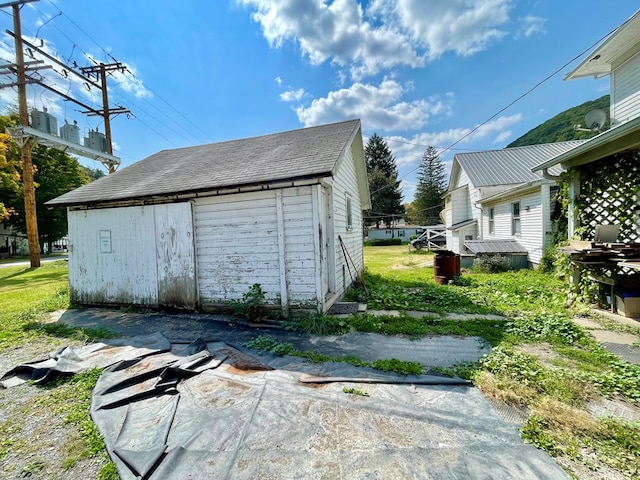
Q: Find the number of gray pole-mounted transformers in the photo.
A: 3